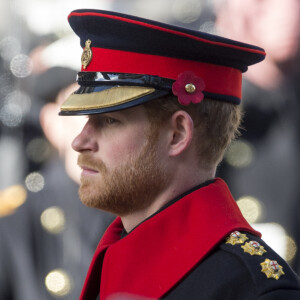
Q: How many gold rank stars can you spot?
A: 3